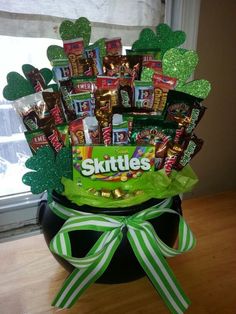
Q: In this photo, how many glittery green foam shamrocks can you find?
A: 5